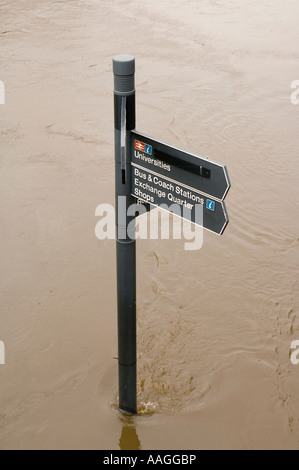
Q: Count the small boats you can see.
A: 0